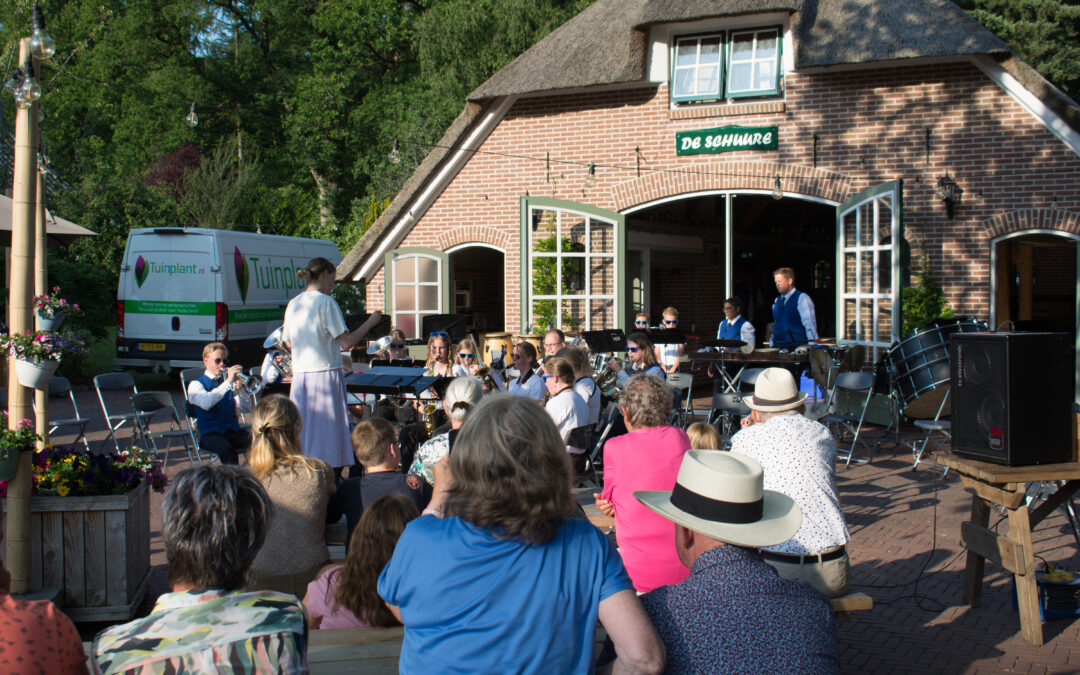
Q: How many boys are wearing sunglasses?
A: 3